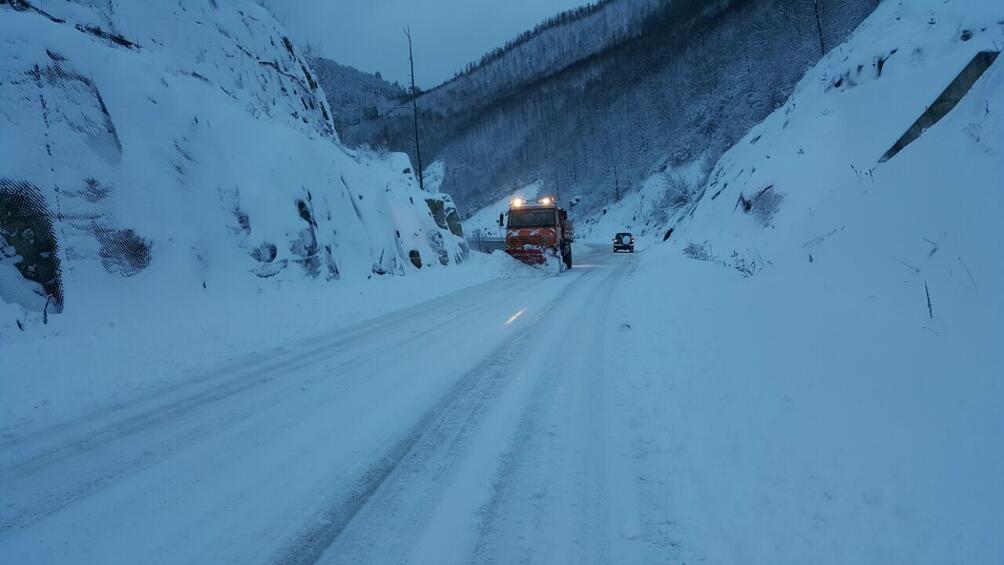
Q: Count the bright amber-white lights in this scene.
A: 2